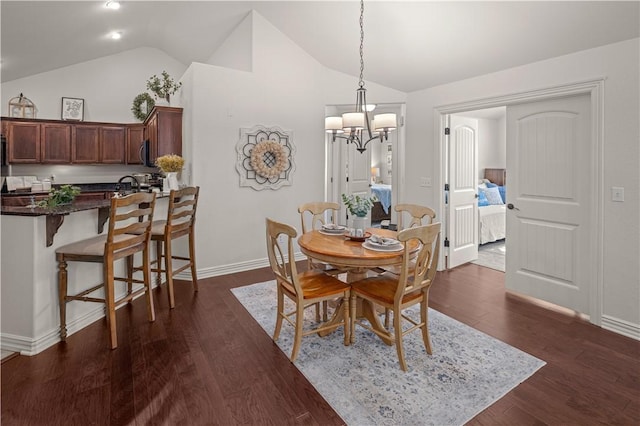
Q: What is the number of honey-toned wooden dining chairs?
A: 4